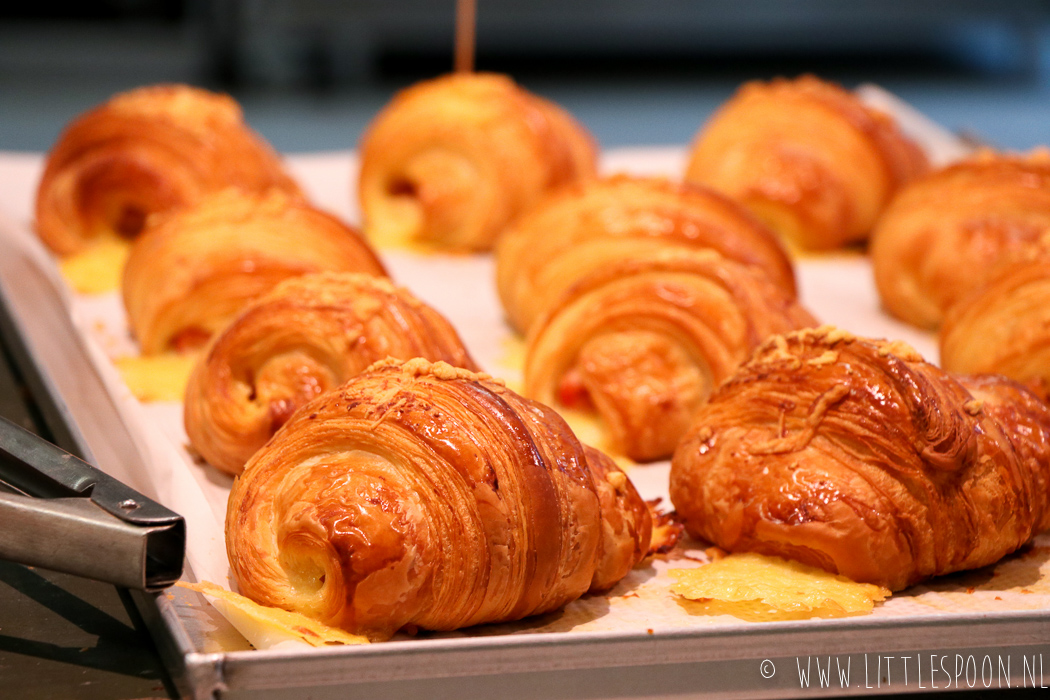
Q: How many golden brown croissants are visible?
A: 11